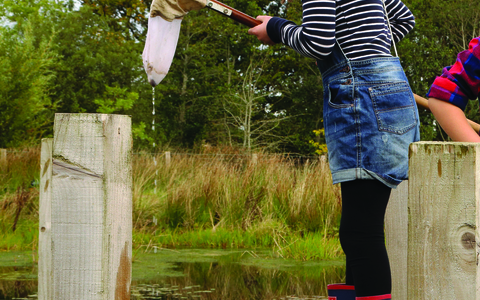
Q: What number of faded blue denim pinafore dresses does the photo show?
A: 1